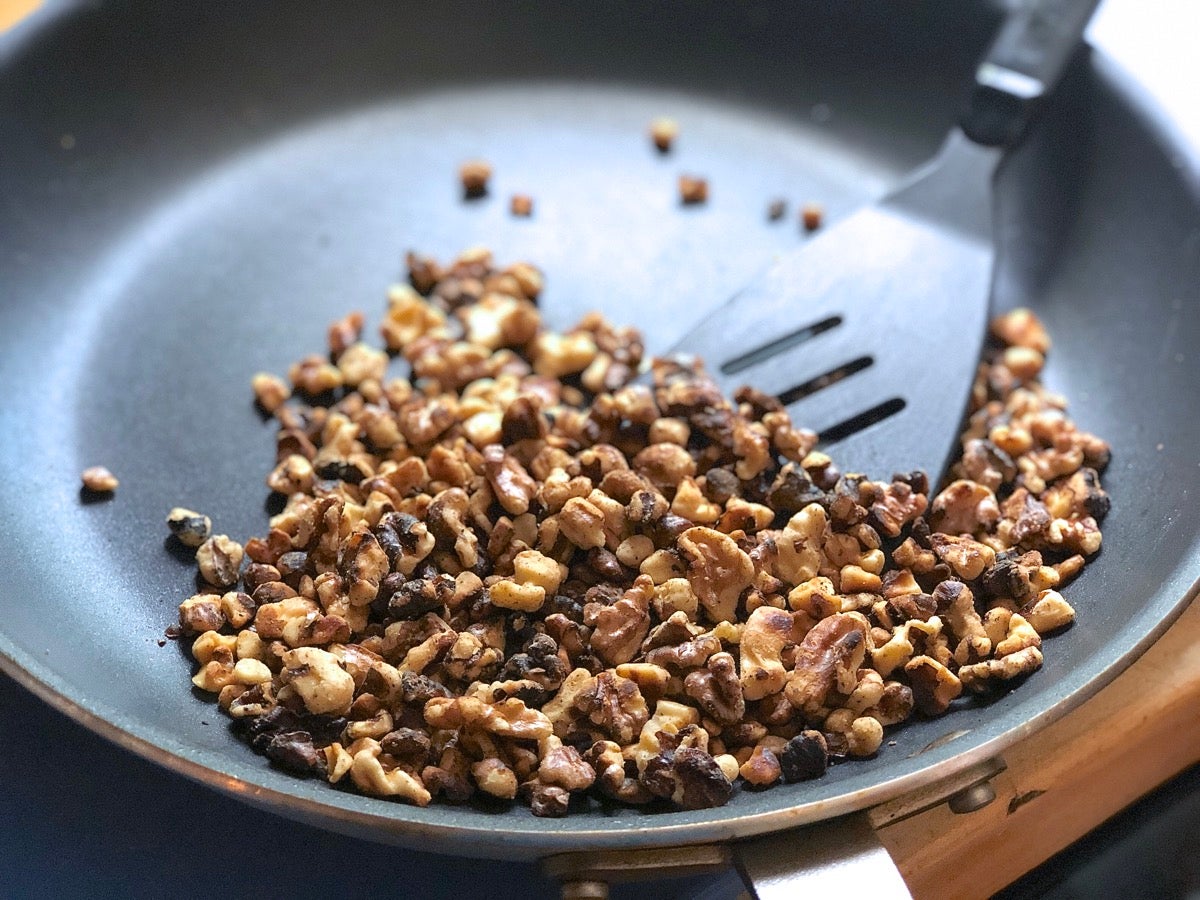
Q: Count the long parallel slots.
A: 3